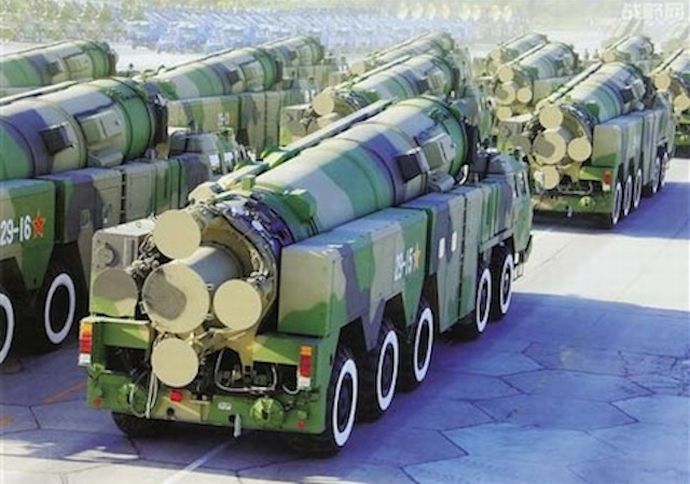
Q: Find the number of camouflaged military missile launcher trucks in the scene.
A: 12